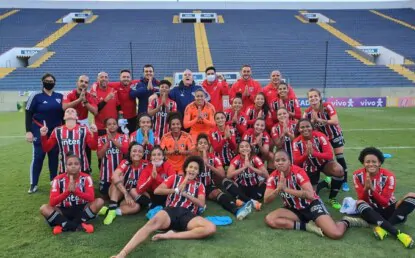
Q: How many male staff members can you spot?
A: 8